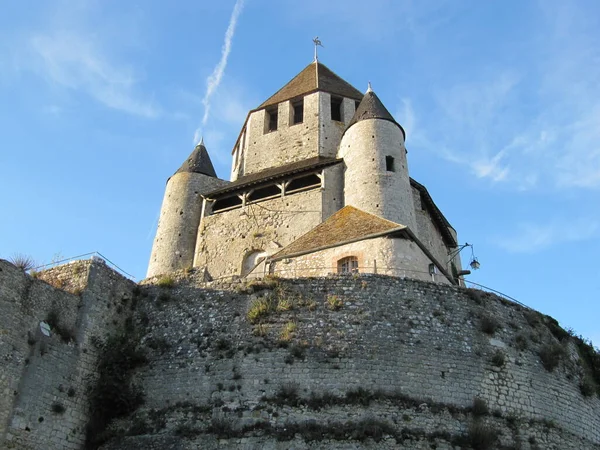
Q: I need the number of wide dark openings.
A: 3